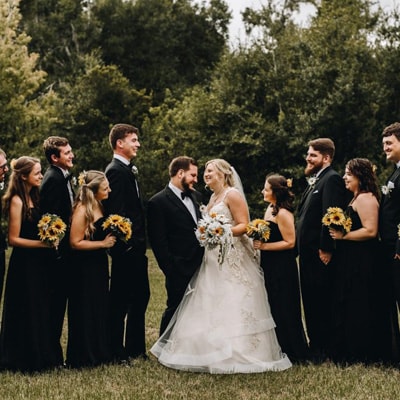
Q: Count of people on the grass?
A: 11